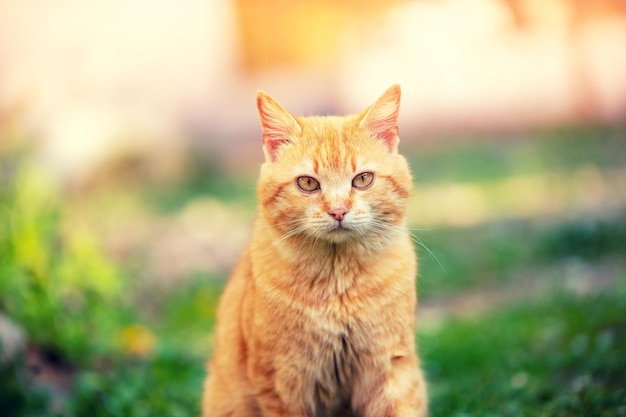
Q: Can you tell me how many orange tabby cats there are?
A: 1